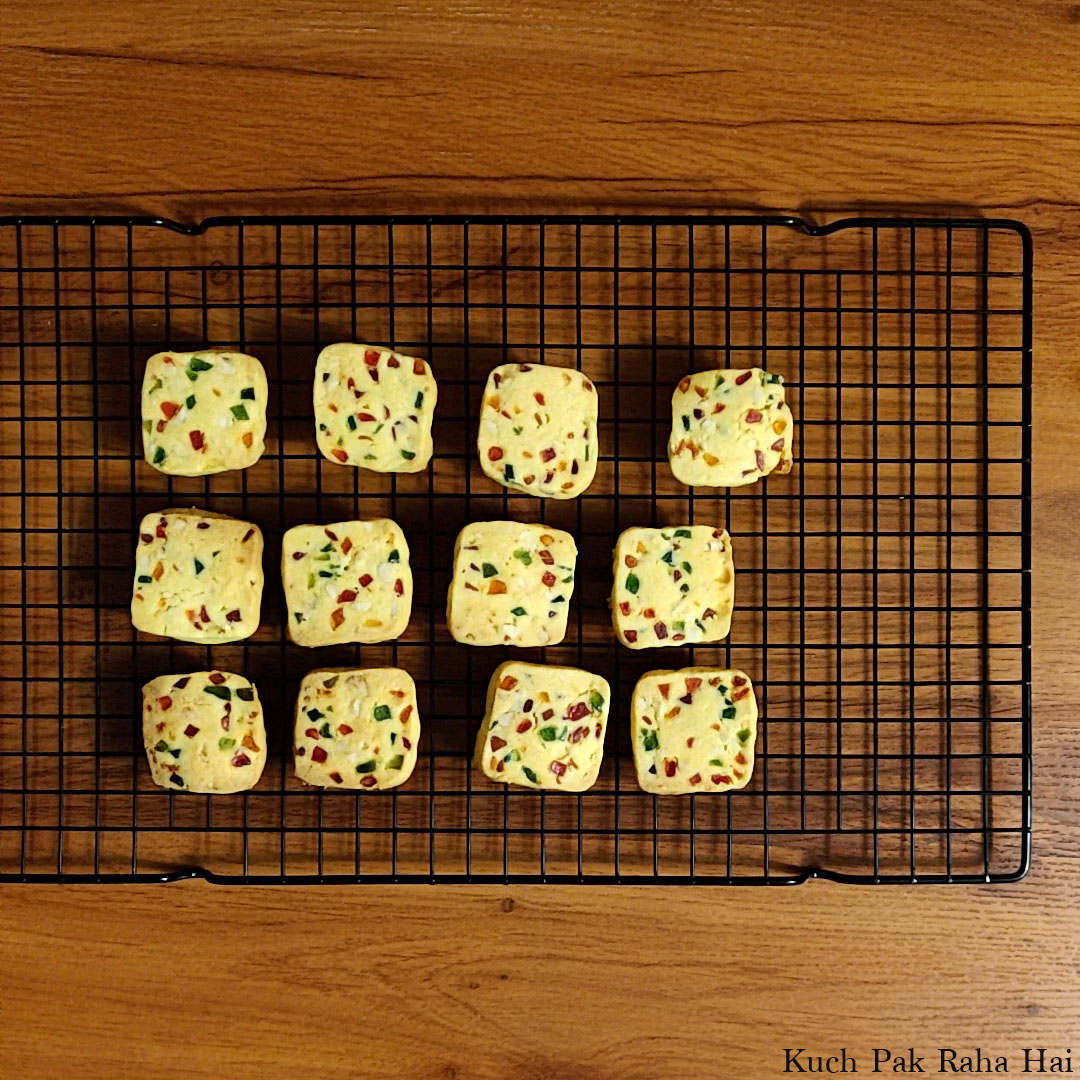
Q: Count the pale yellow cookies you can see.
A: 12